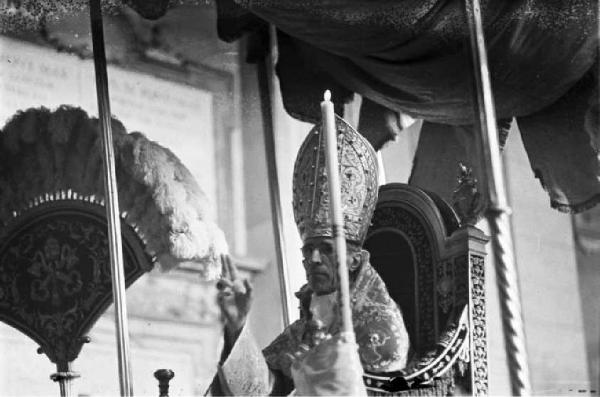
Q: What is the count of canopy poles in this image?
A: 3